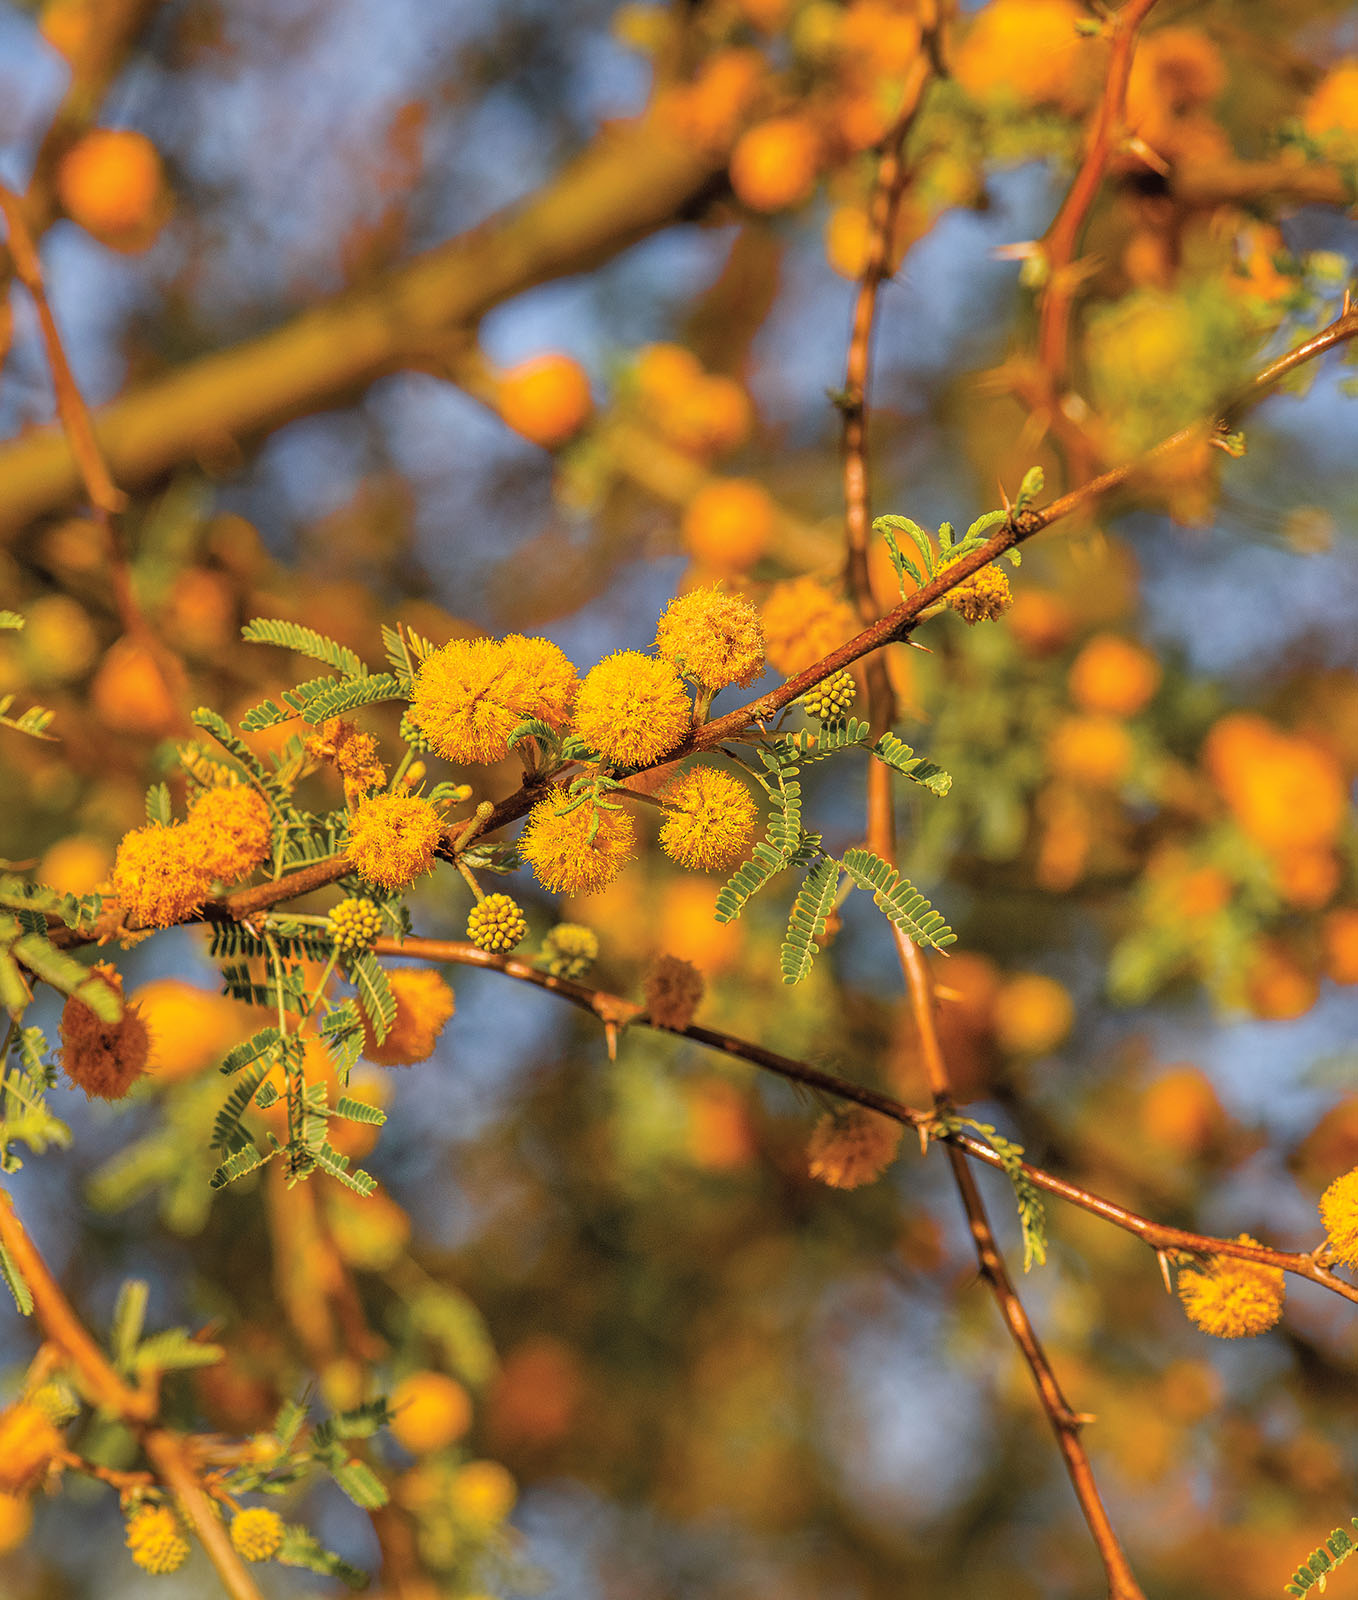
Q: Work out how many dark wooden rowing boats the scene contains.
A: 0